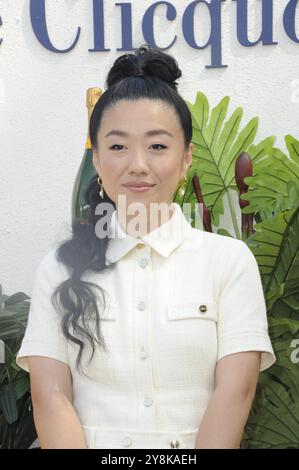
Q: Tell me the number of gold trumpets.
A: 0